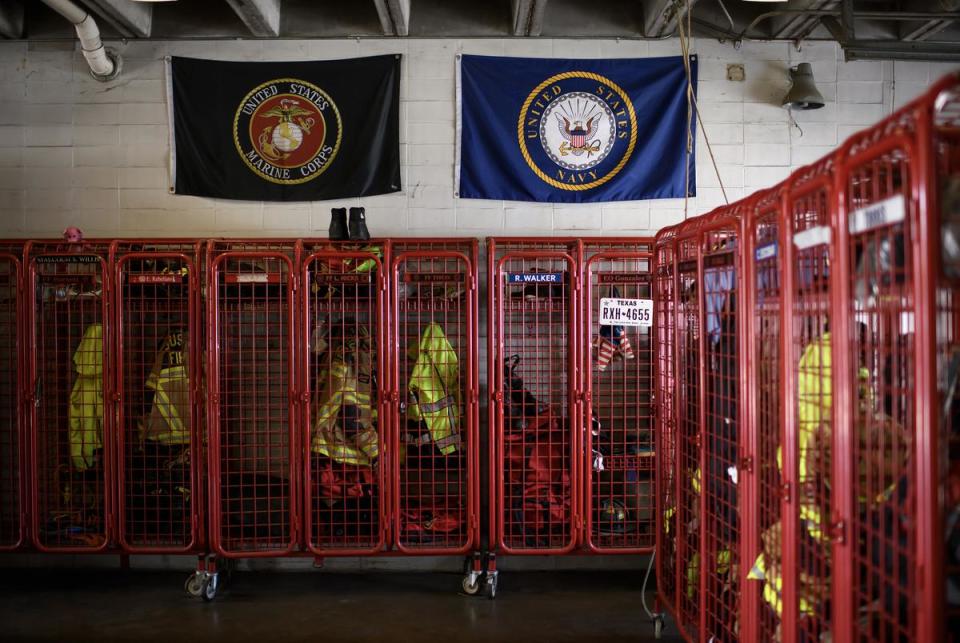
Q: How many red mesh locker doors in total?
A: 14